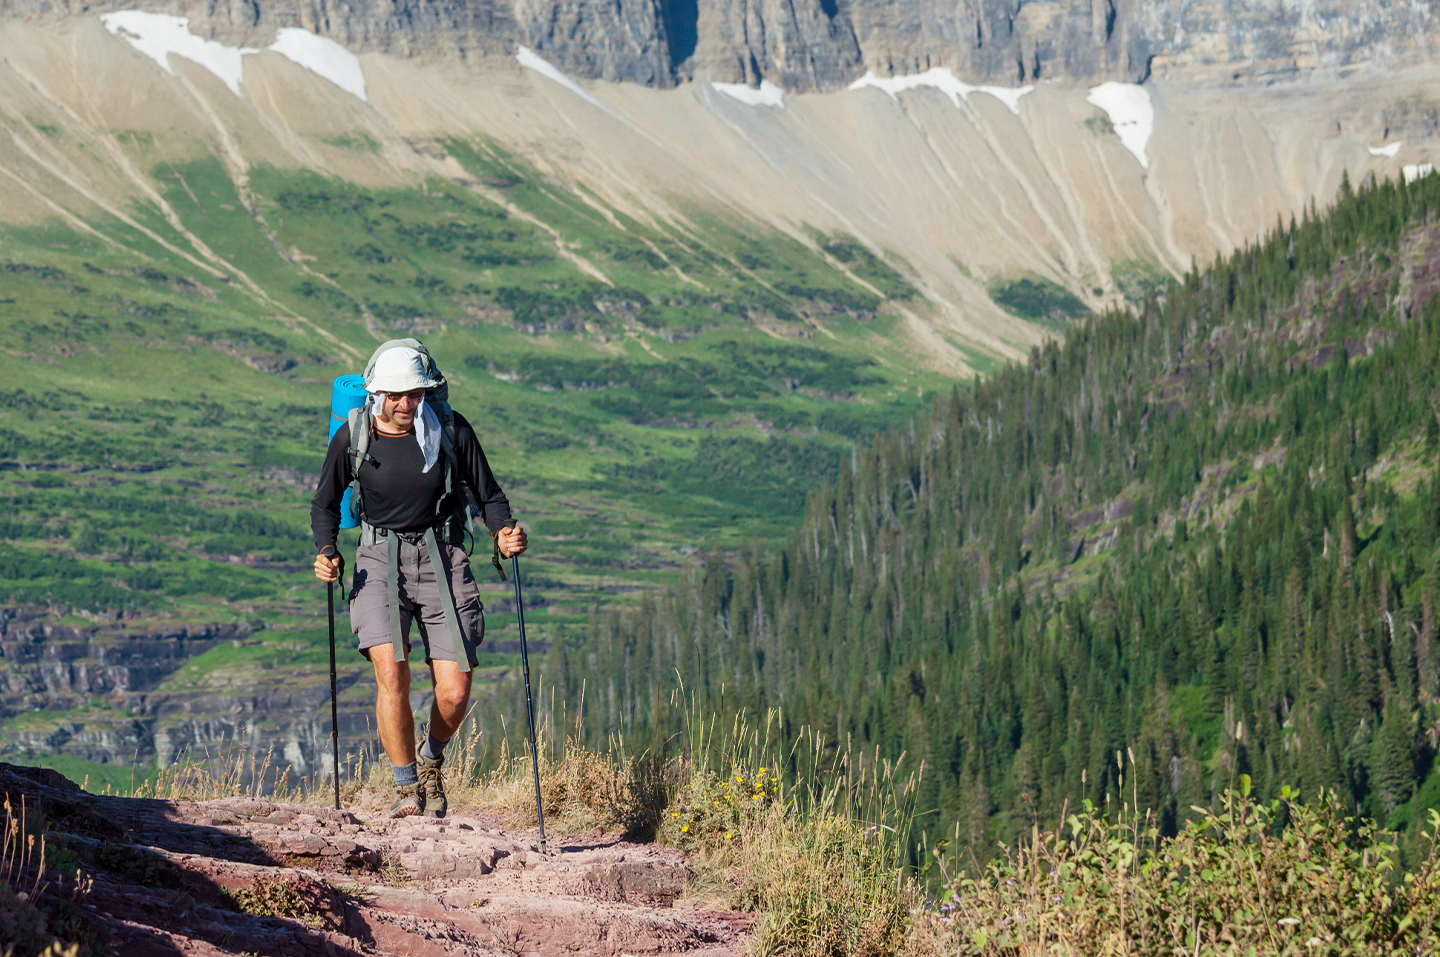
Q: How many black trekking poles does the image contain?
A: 2